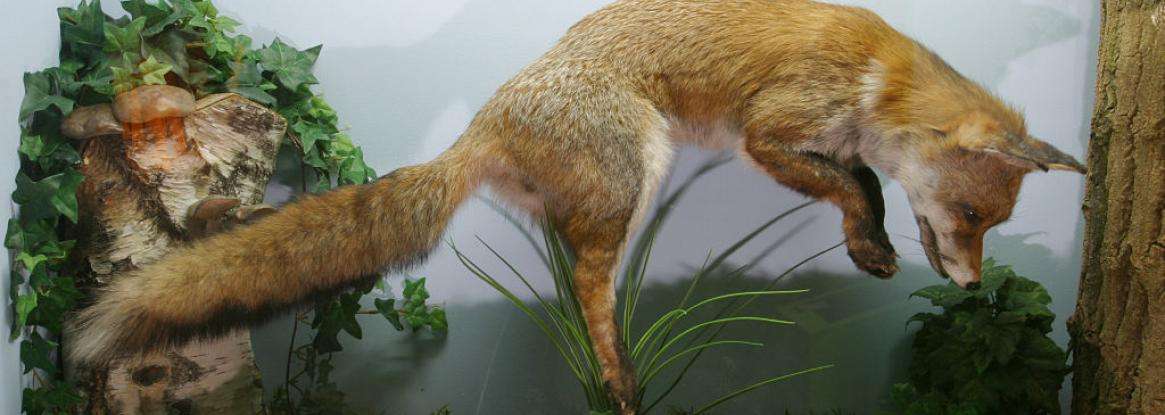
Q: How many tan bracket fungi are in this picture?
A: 4